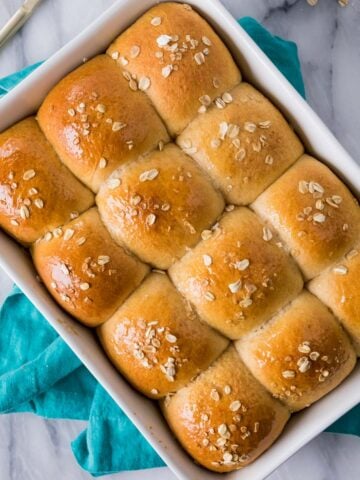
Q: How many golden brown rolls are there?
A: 12